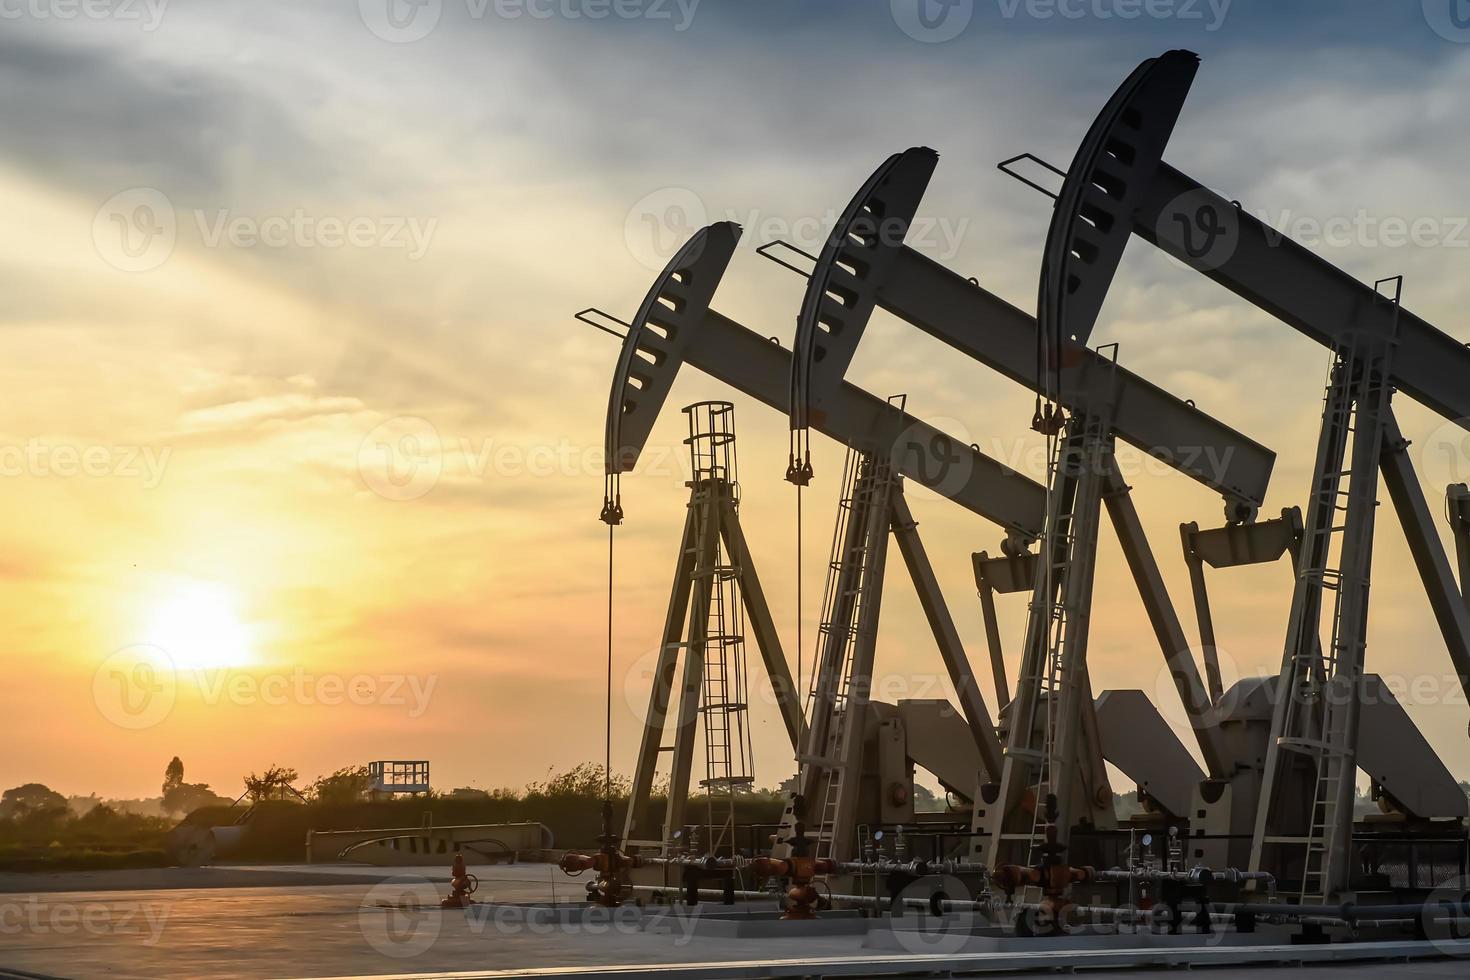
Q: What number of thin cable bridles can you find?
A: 3